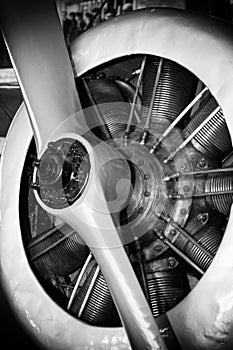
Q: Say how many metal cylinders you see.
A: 8